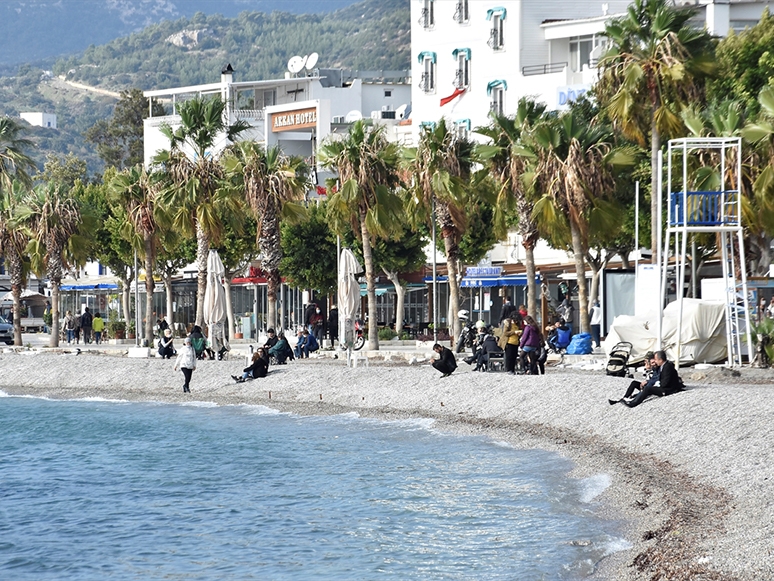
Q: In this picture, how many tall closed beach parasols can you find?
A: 2